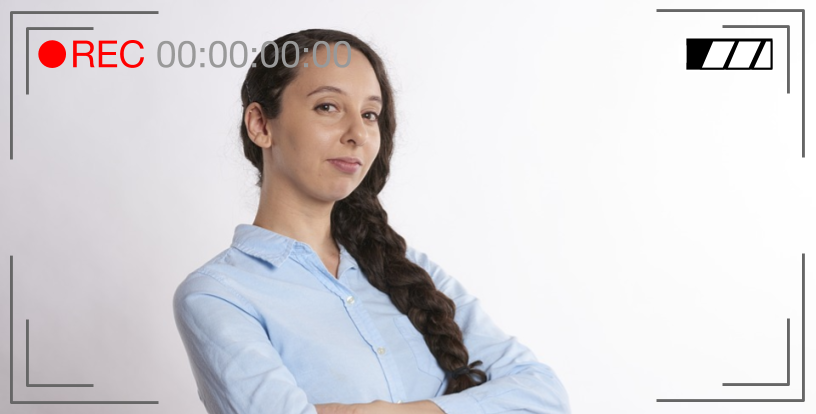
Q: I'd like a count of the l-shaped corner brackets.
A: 8